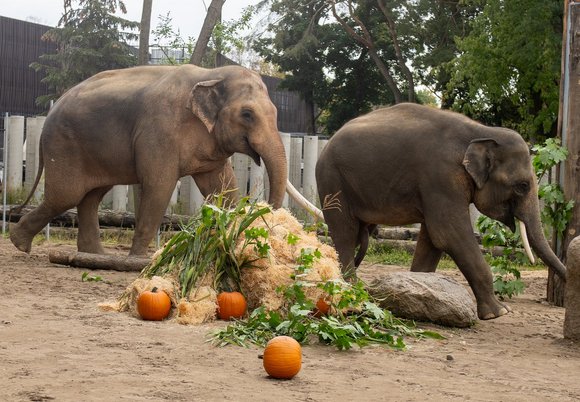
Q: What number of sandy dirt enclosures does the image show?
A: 1